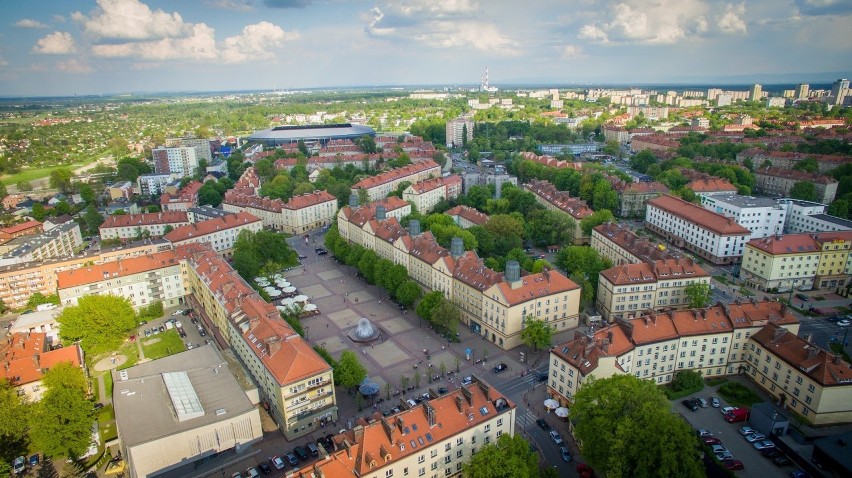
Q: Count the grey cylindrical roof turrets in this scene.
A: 5